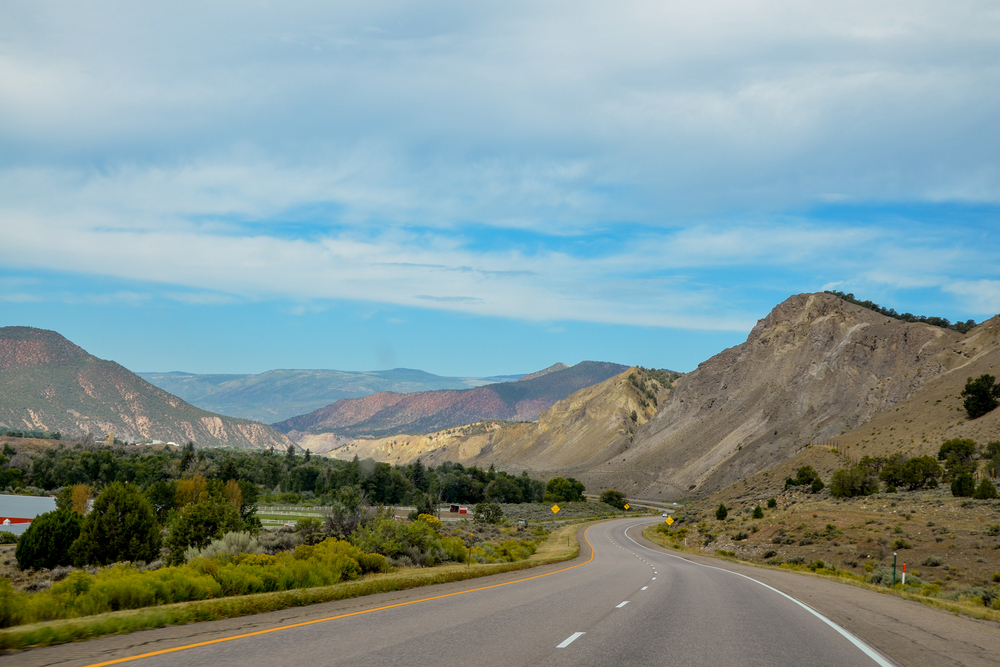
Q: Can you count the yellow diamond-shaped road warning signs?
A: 3